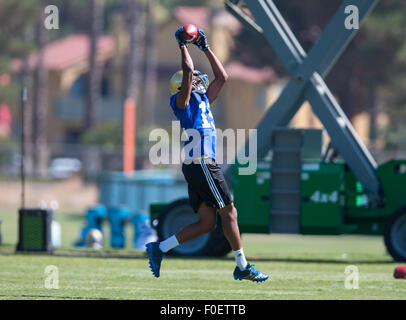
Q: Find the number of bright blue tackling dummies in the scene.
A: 3